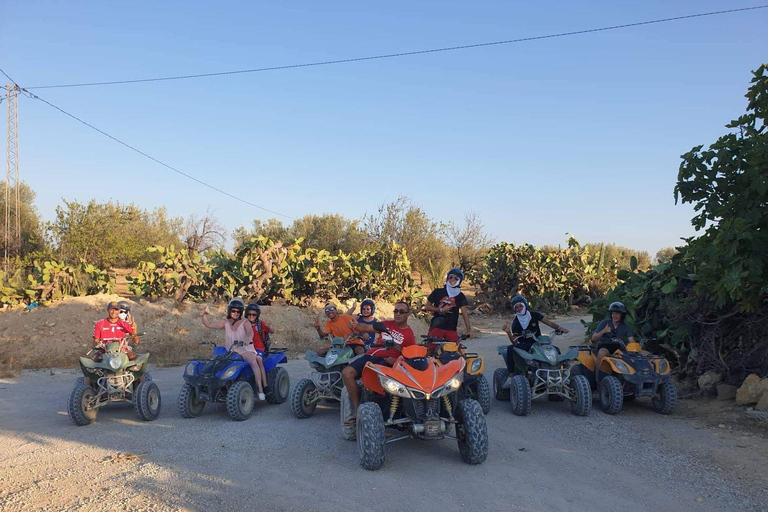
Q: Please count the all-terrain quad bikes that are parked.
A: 7